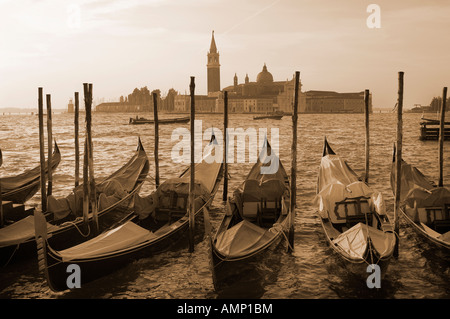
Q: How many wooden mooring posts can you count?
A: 12